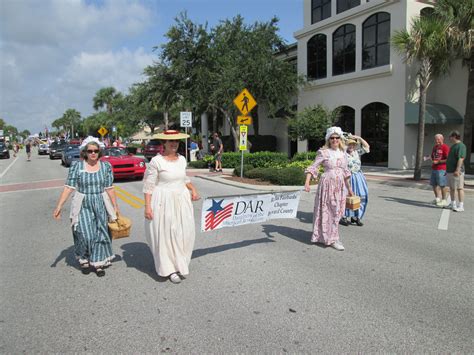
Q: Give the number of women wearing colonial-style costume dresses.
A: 4